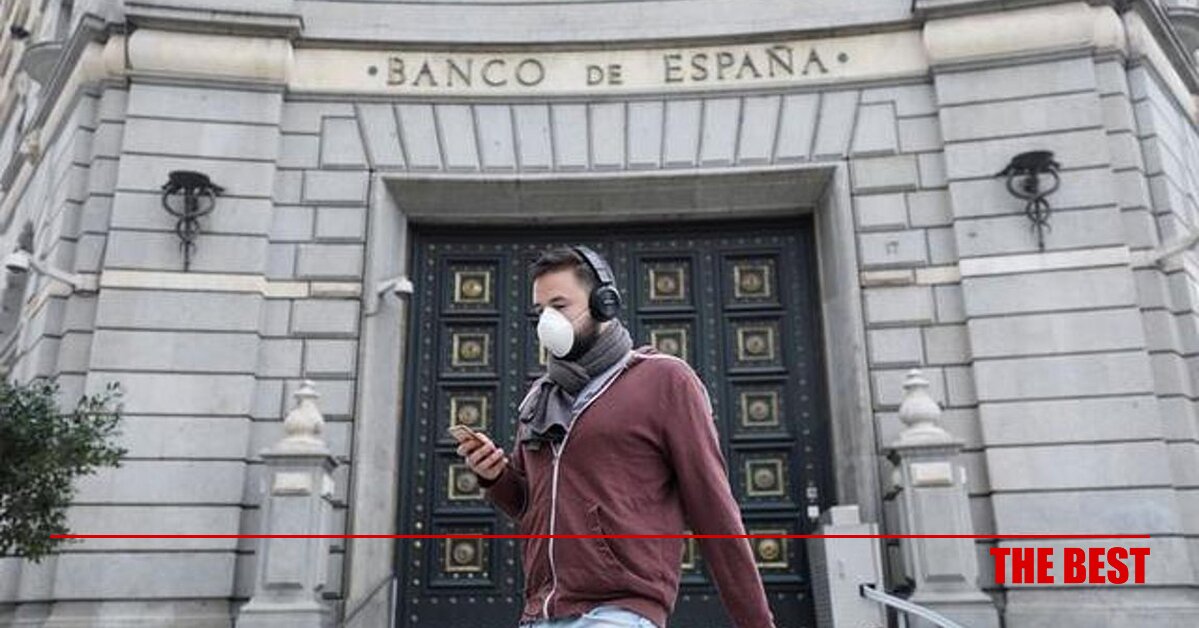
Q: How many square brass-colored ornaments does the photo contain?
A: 14